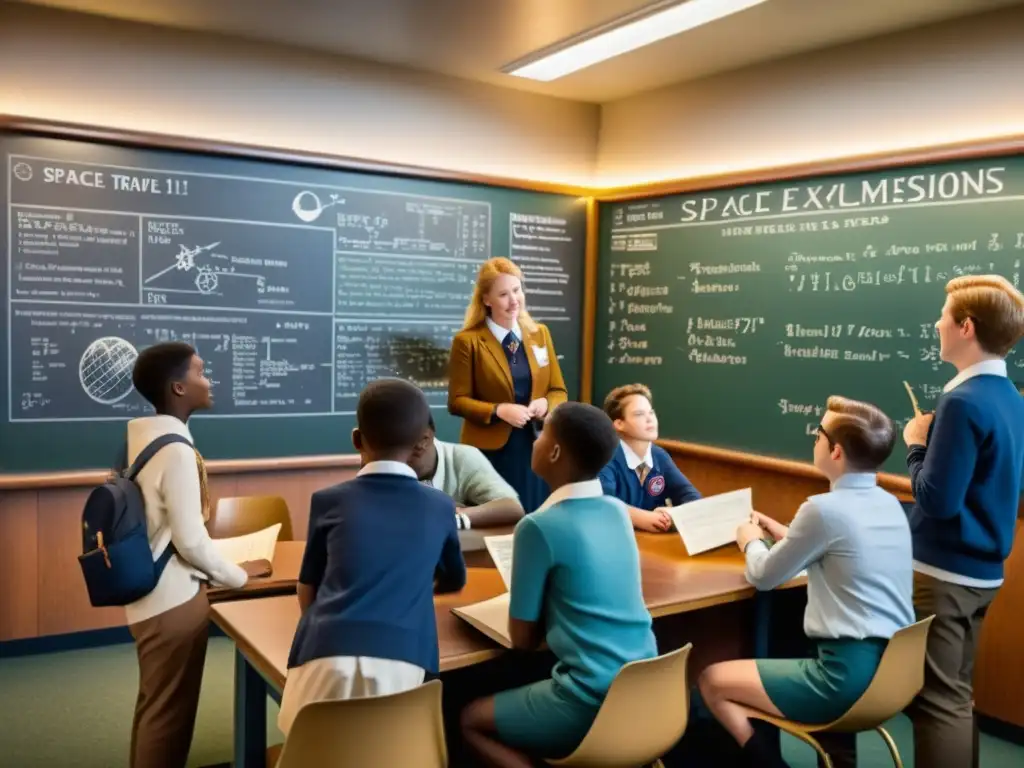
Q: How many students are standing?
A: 2